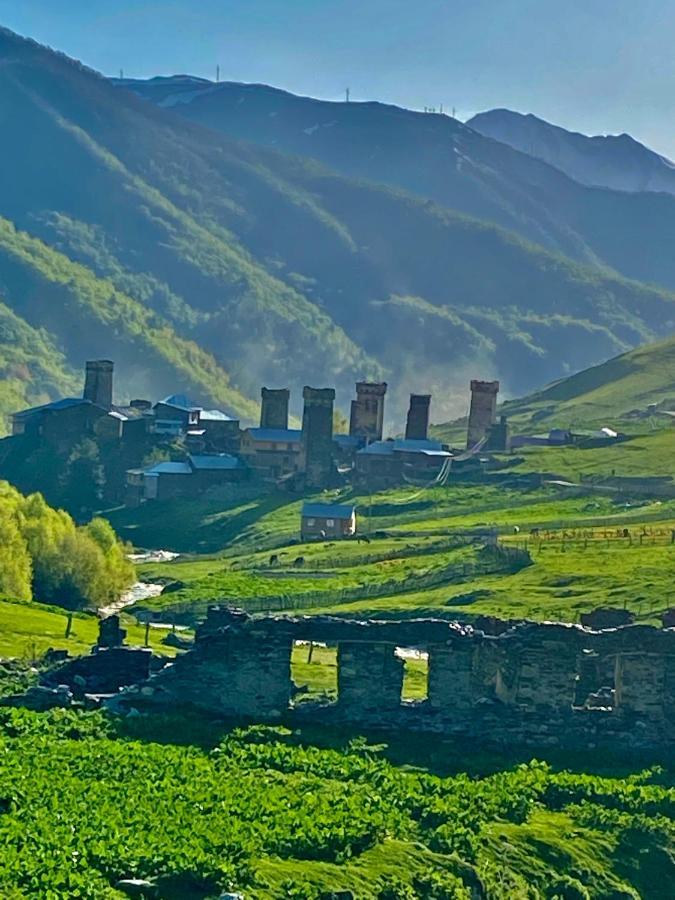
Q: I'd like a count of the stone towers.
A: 6